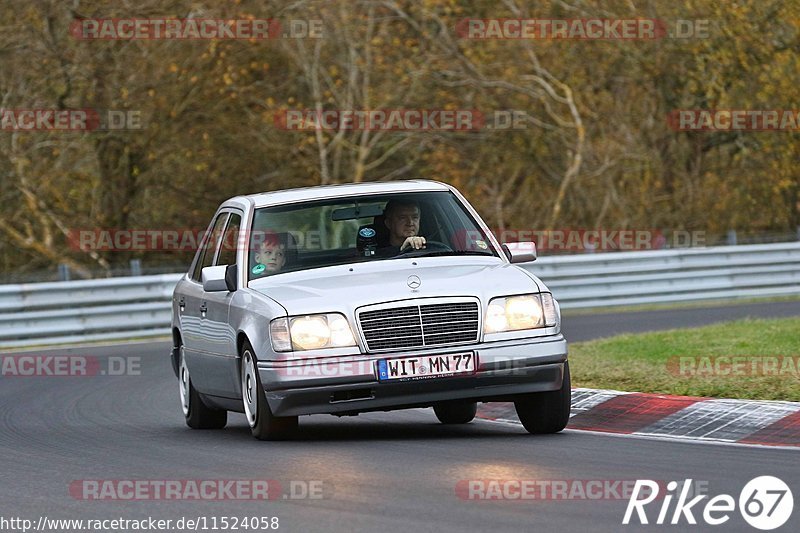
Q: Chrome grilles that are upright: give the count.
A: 1